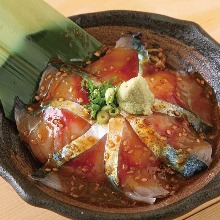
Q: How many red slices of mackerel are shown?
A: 7